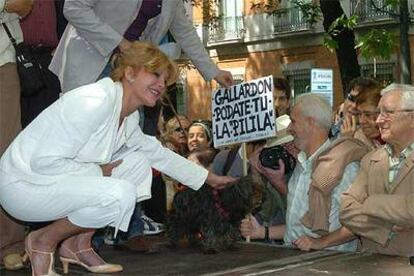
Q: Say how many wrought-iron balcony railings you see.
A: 3